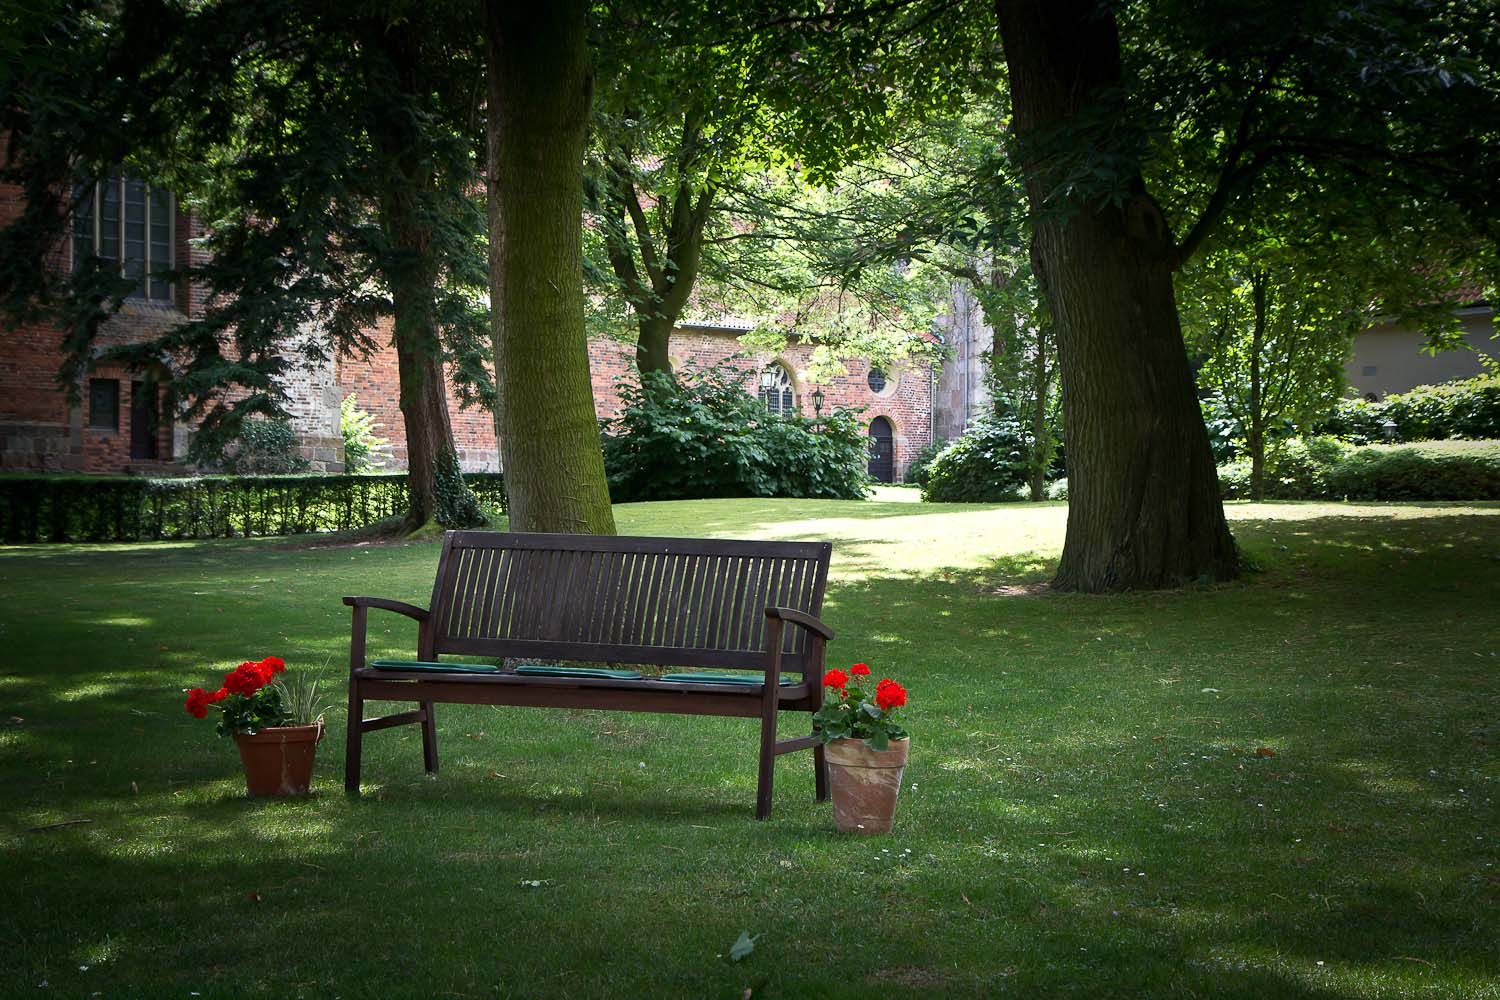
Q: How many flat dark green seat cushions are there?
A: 3